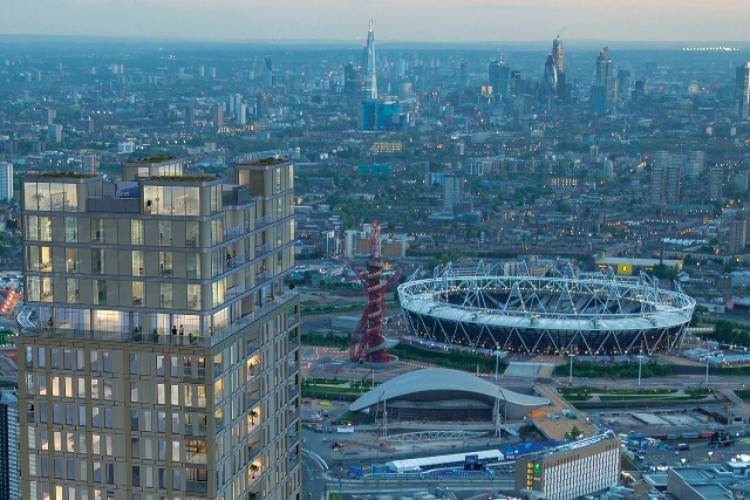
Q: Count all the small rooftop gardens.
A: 4